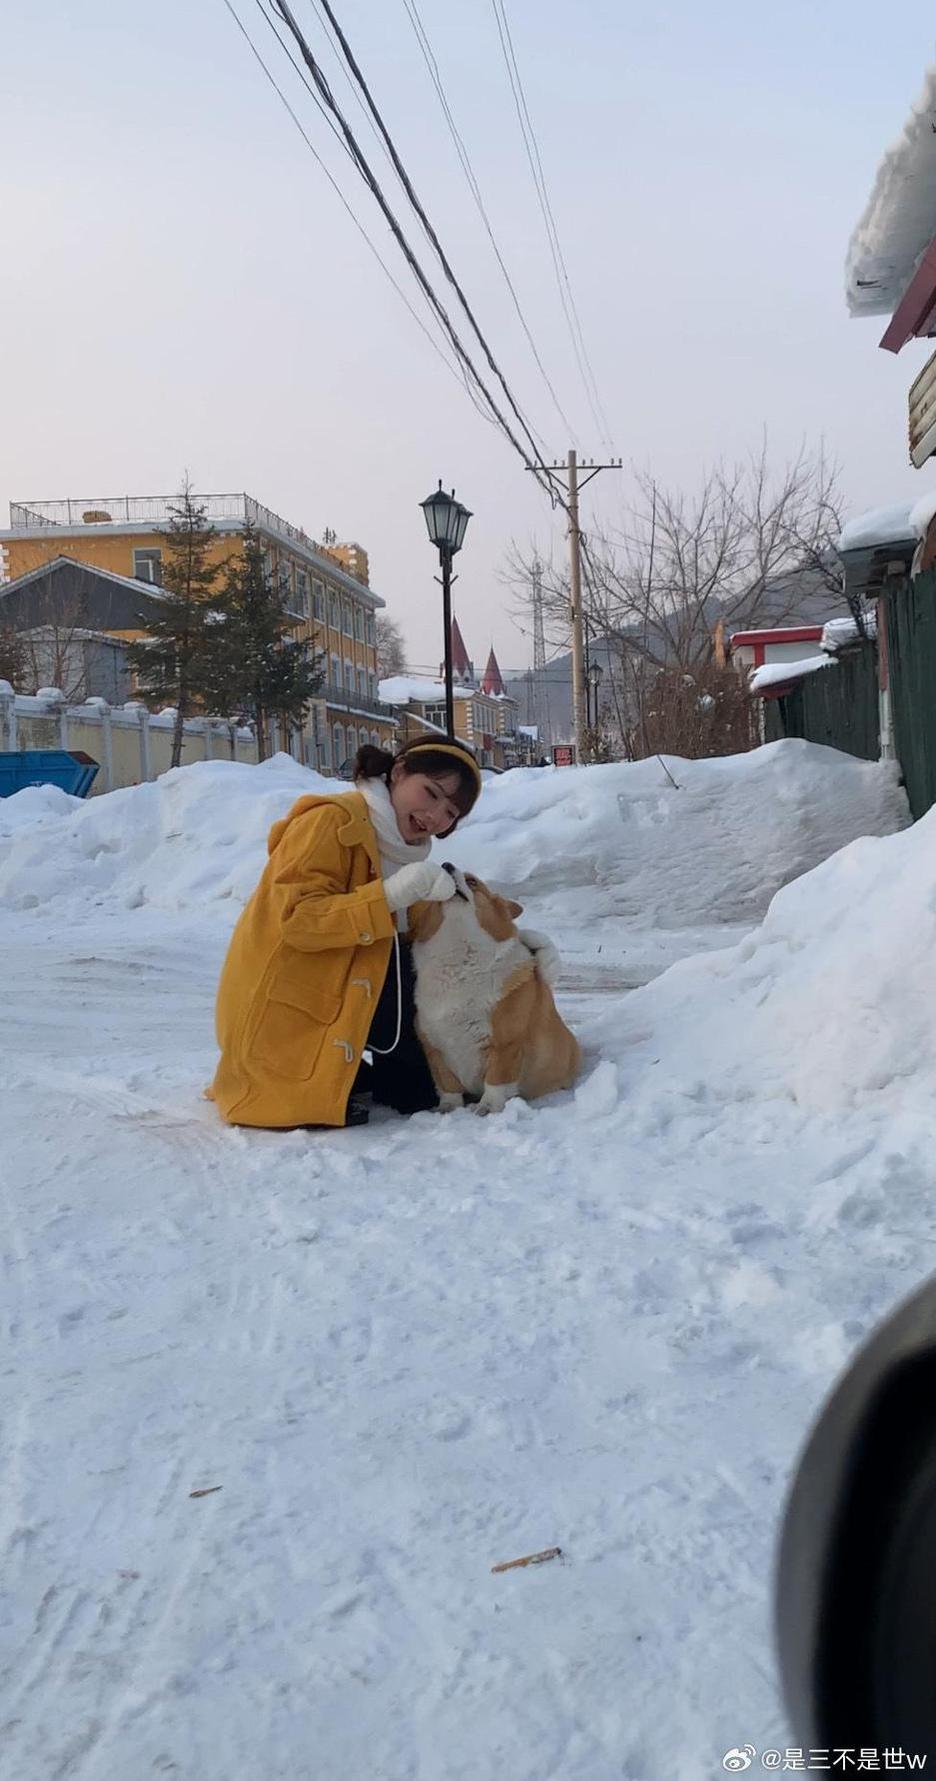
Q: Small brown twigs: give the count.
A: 2